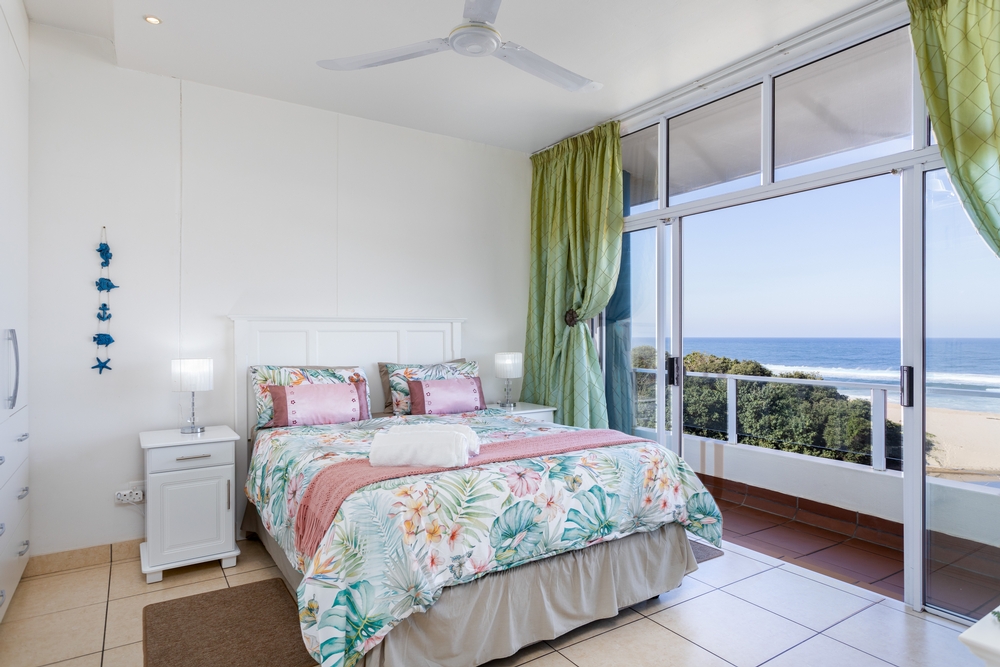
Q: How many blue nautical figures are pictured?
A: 5